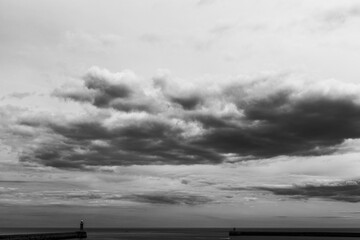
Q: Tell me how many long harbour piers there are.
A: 2